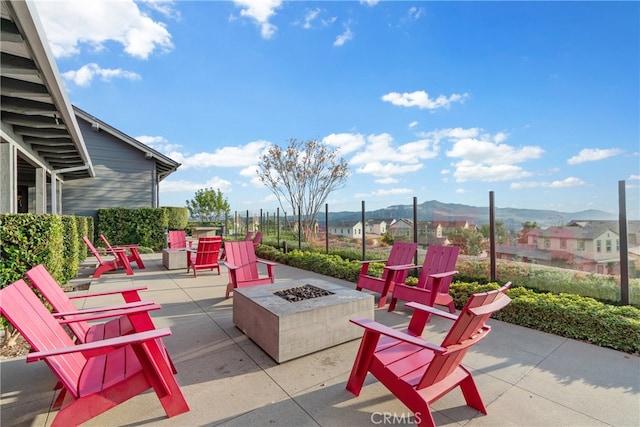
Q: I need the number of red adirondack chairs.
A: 12